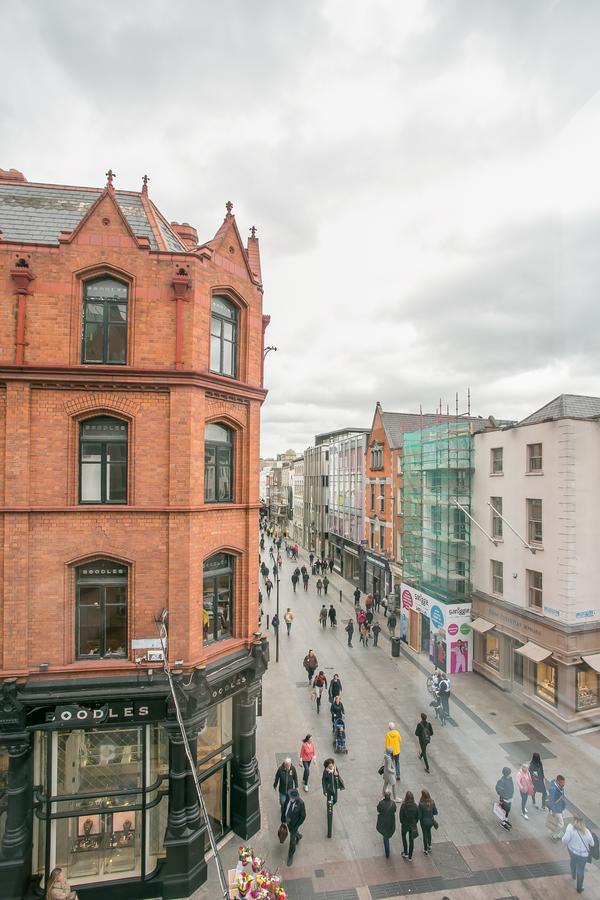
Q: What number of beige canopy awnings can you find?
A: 3